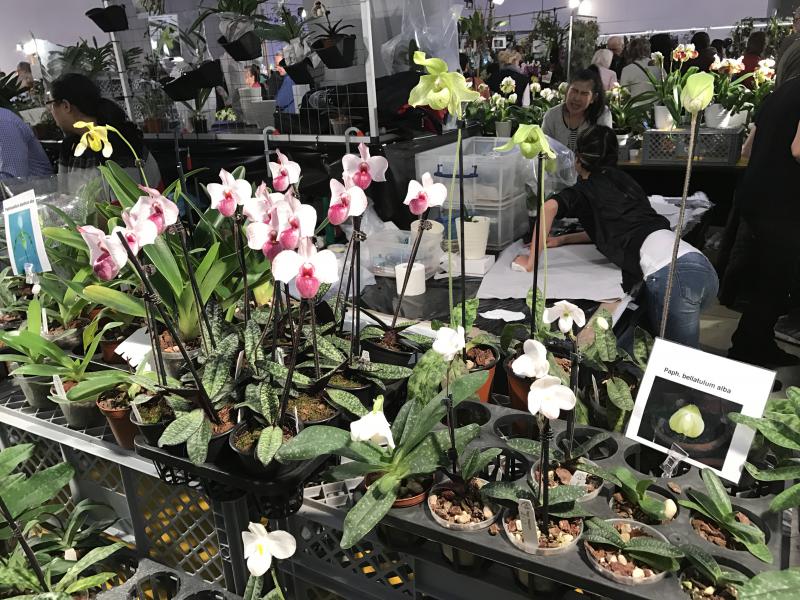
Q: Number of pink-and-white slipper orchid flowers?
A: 12